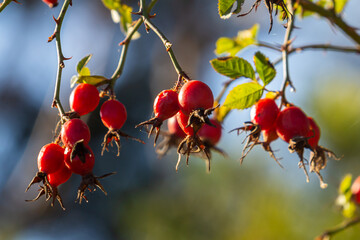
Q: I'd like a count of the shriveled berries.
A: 0